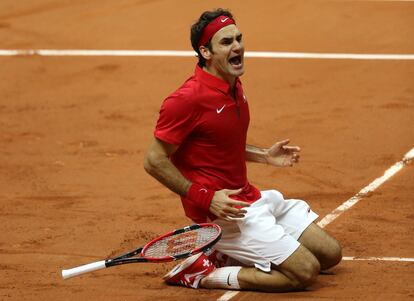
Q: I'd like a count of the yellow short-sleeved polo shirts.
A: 0